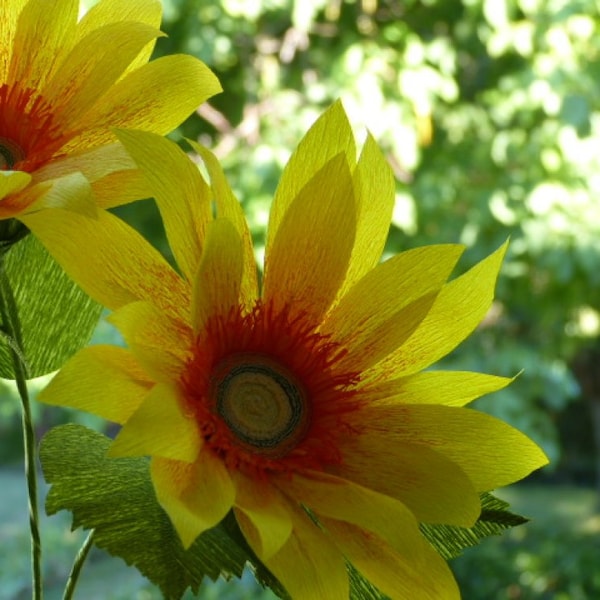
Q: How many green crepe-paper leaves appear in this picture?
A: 3